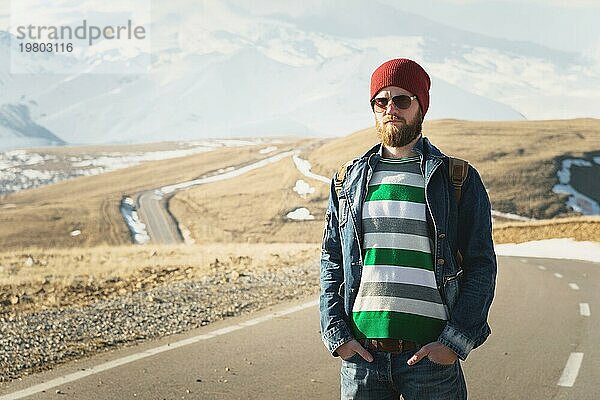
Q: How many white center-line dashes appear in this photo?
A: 6